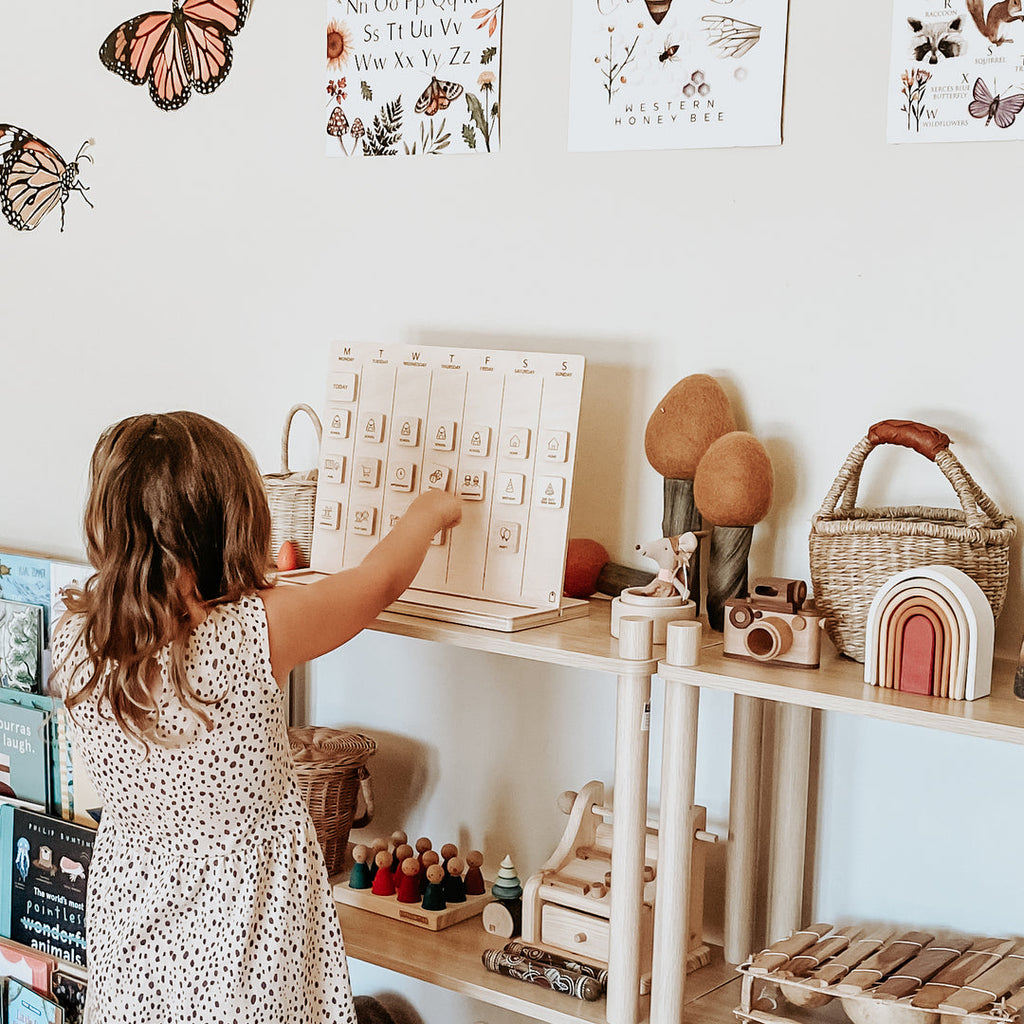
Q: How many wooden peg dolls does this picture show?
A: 12